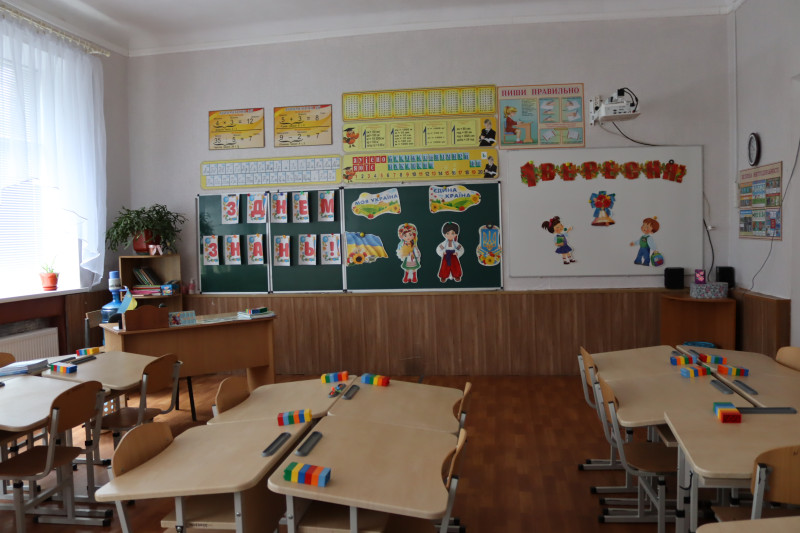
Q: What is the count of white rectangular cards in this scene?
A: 11